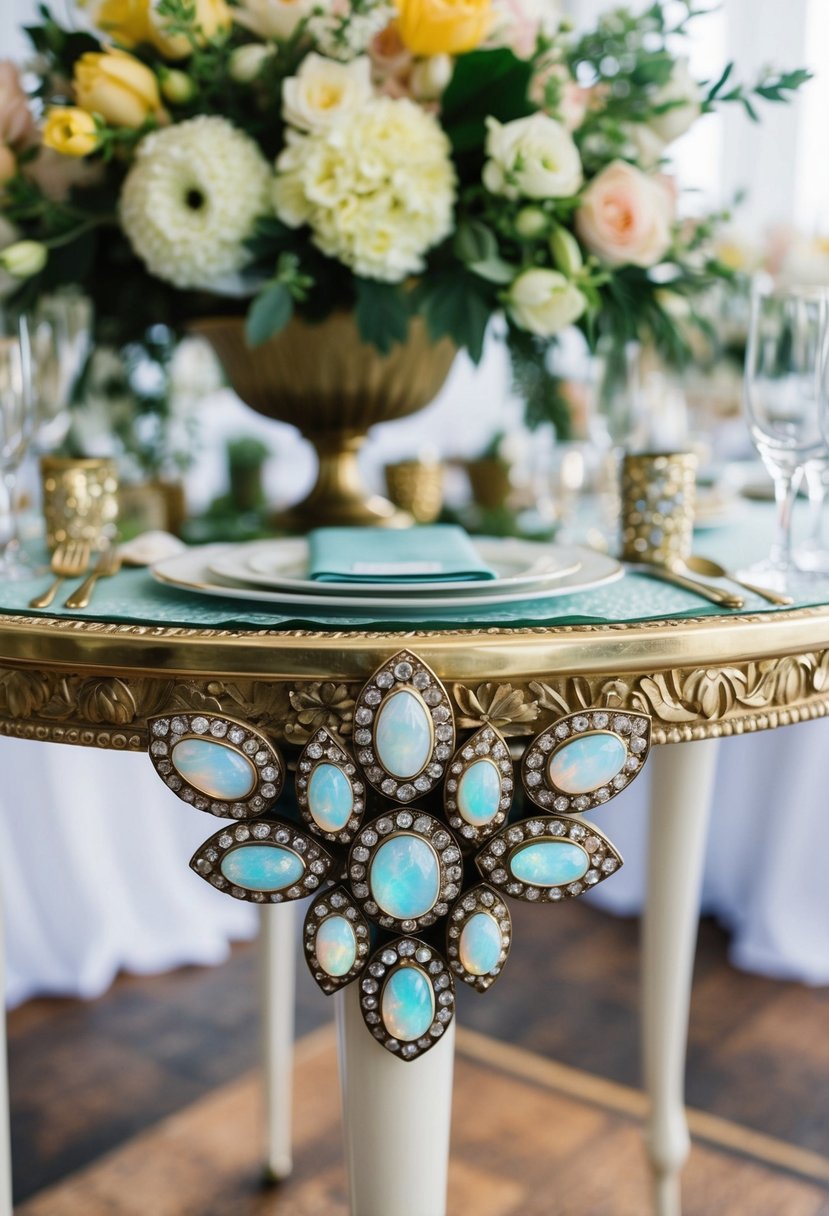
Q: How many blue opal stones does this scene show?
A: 11